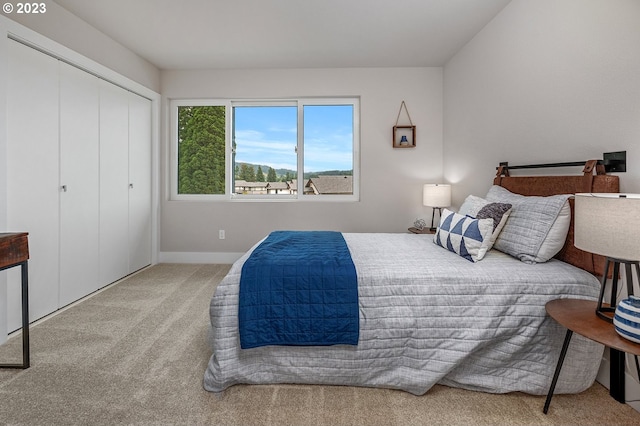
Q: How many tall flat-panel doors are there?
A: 4